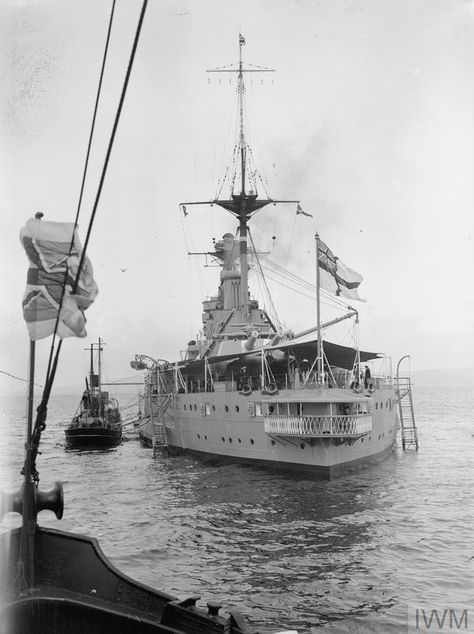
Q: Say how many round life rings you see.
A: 4